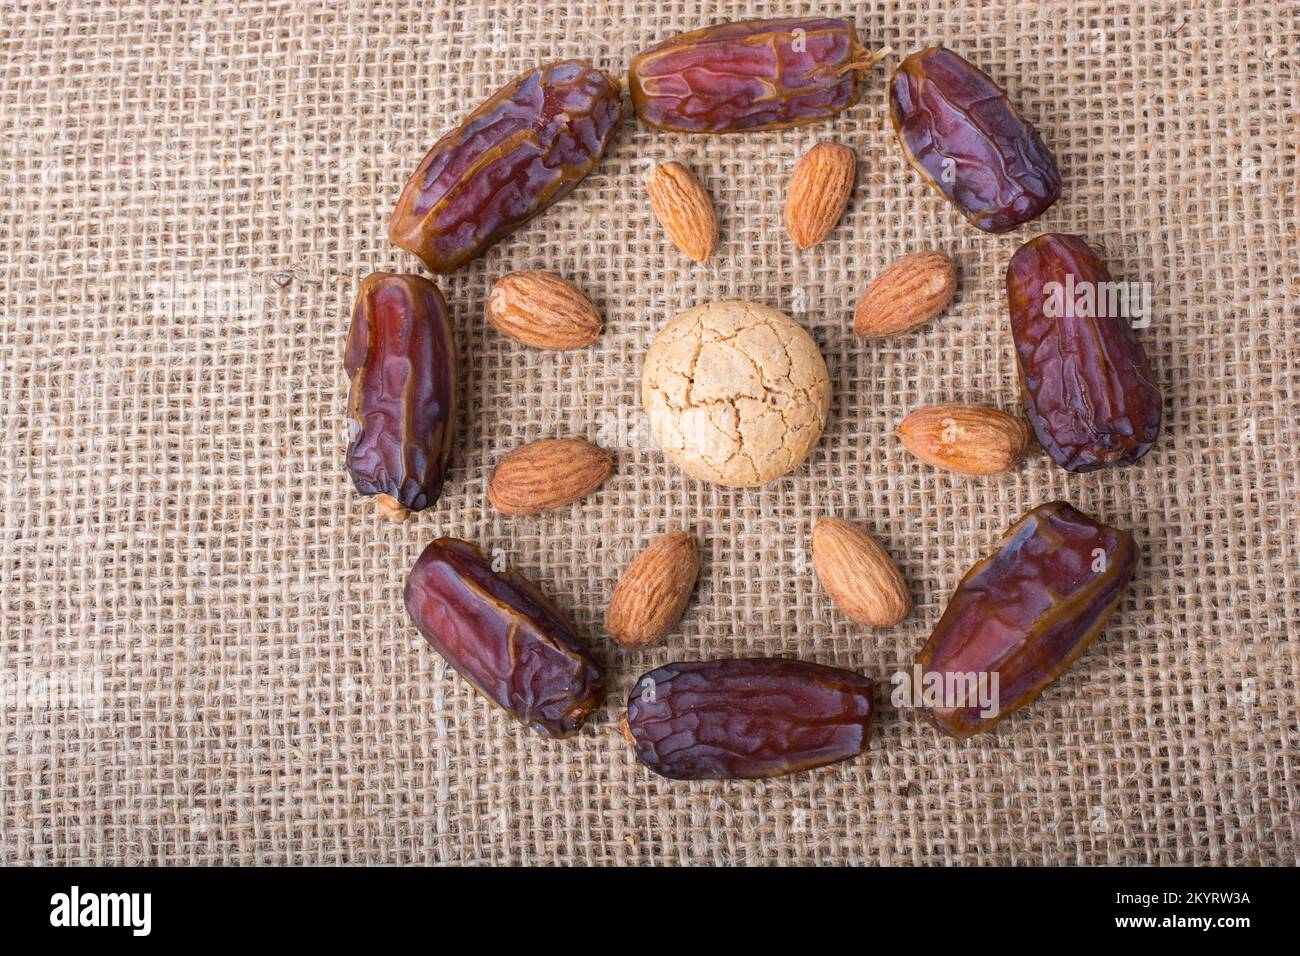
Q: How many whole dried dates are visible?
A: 8